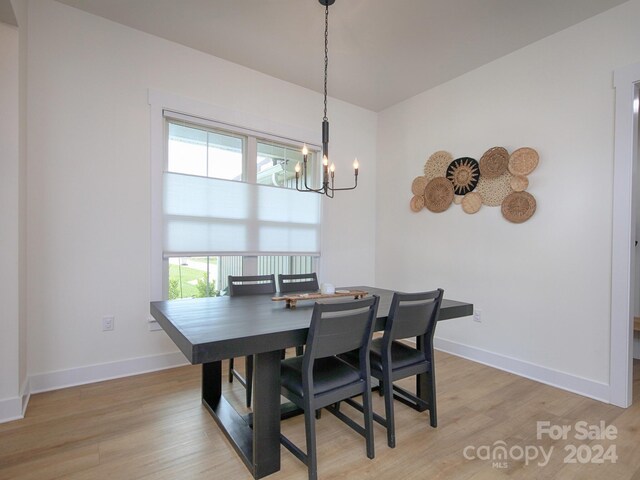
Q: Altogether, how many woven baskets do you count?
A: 12